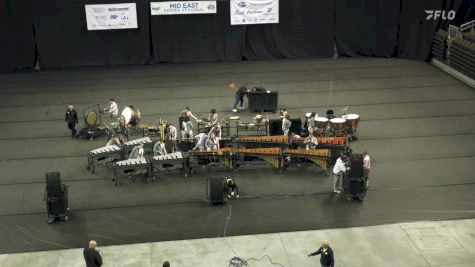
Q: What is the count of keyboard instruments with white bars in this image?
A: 4